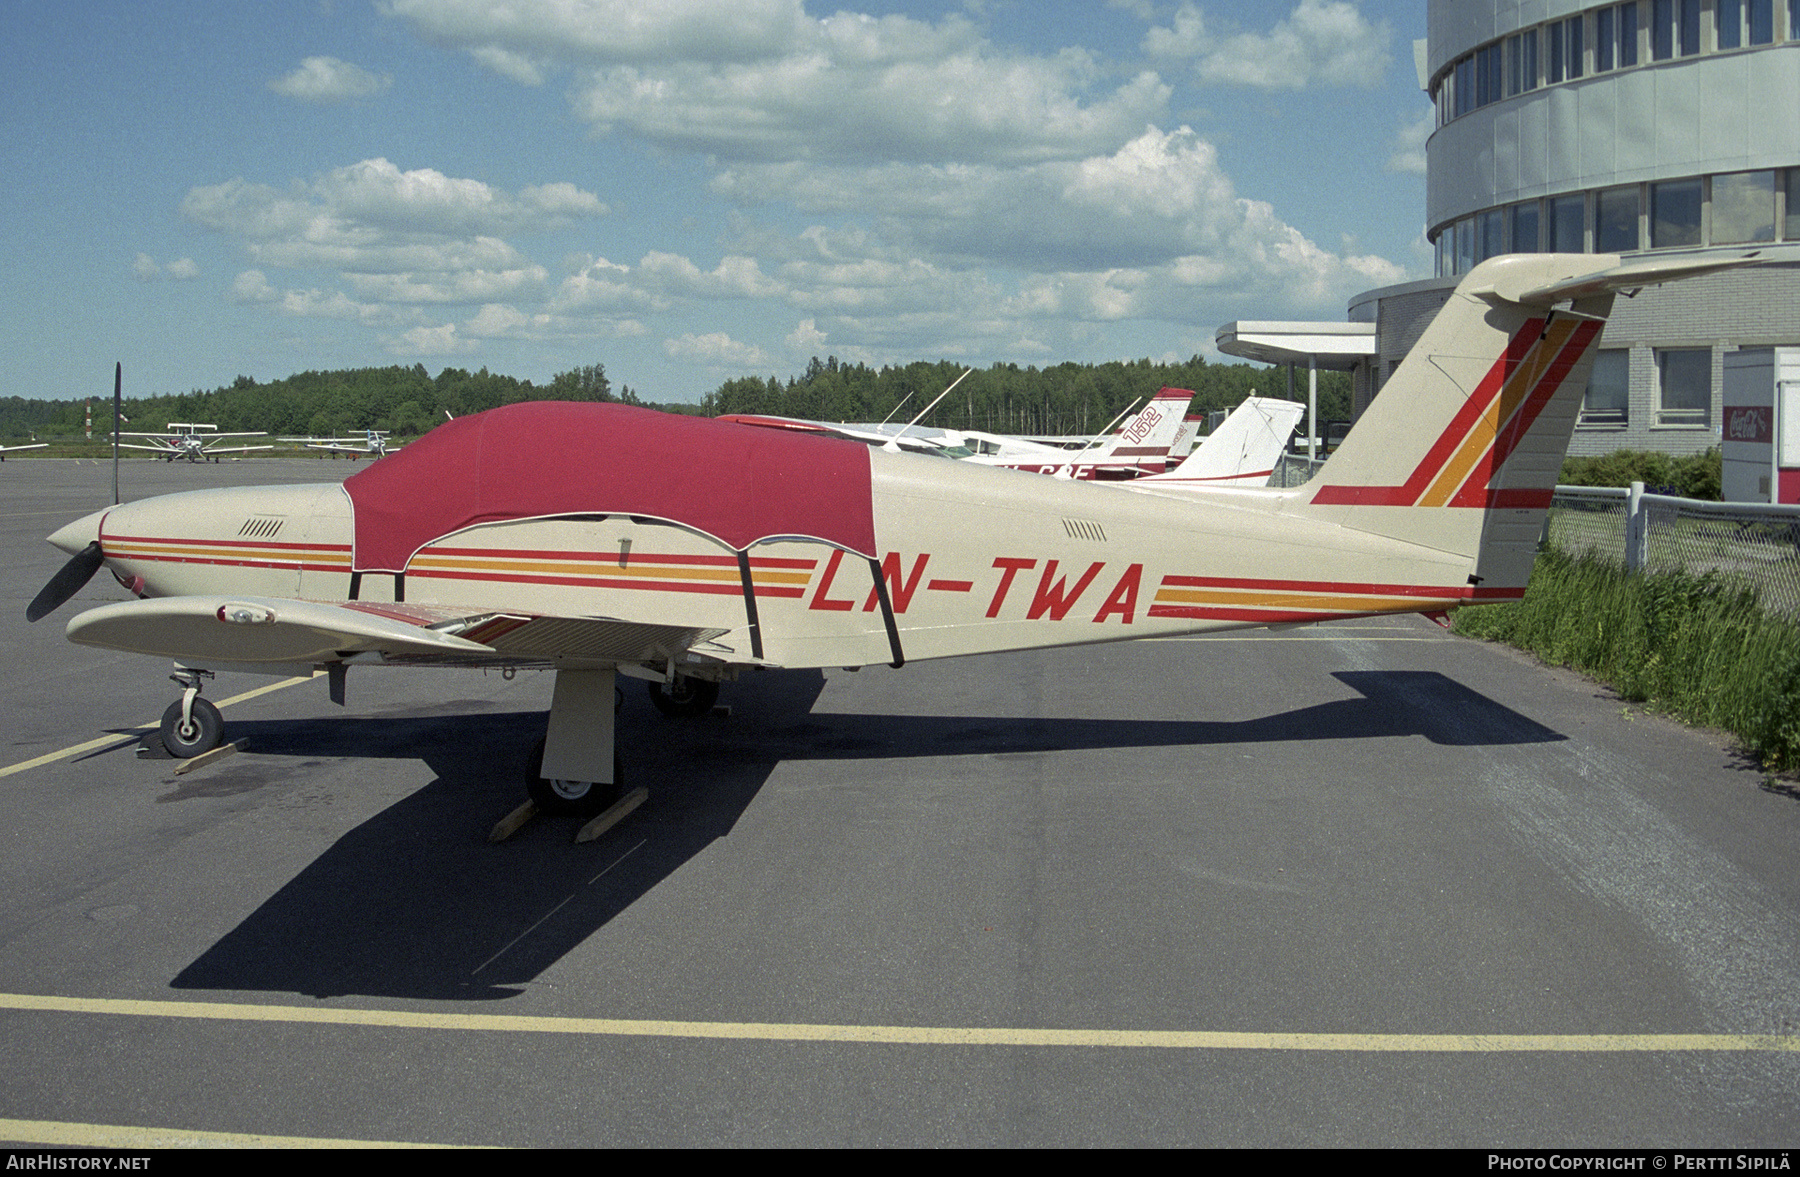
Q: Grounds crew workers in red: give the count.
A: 0